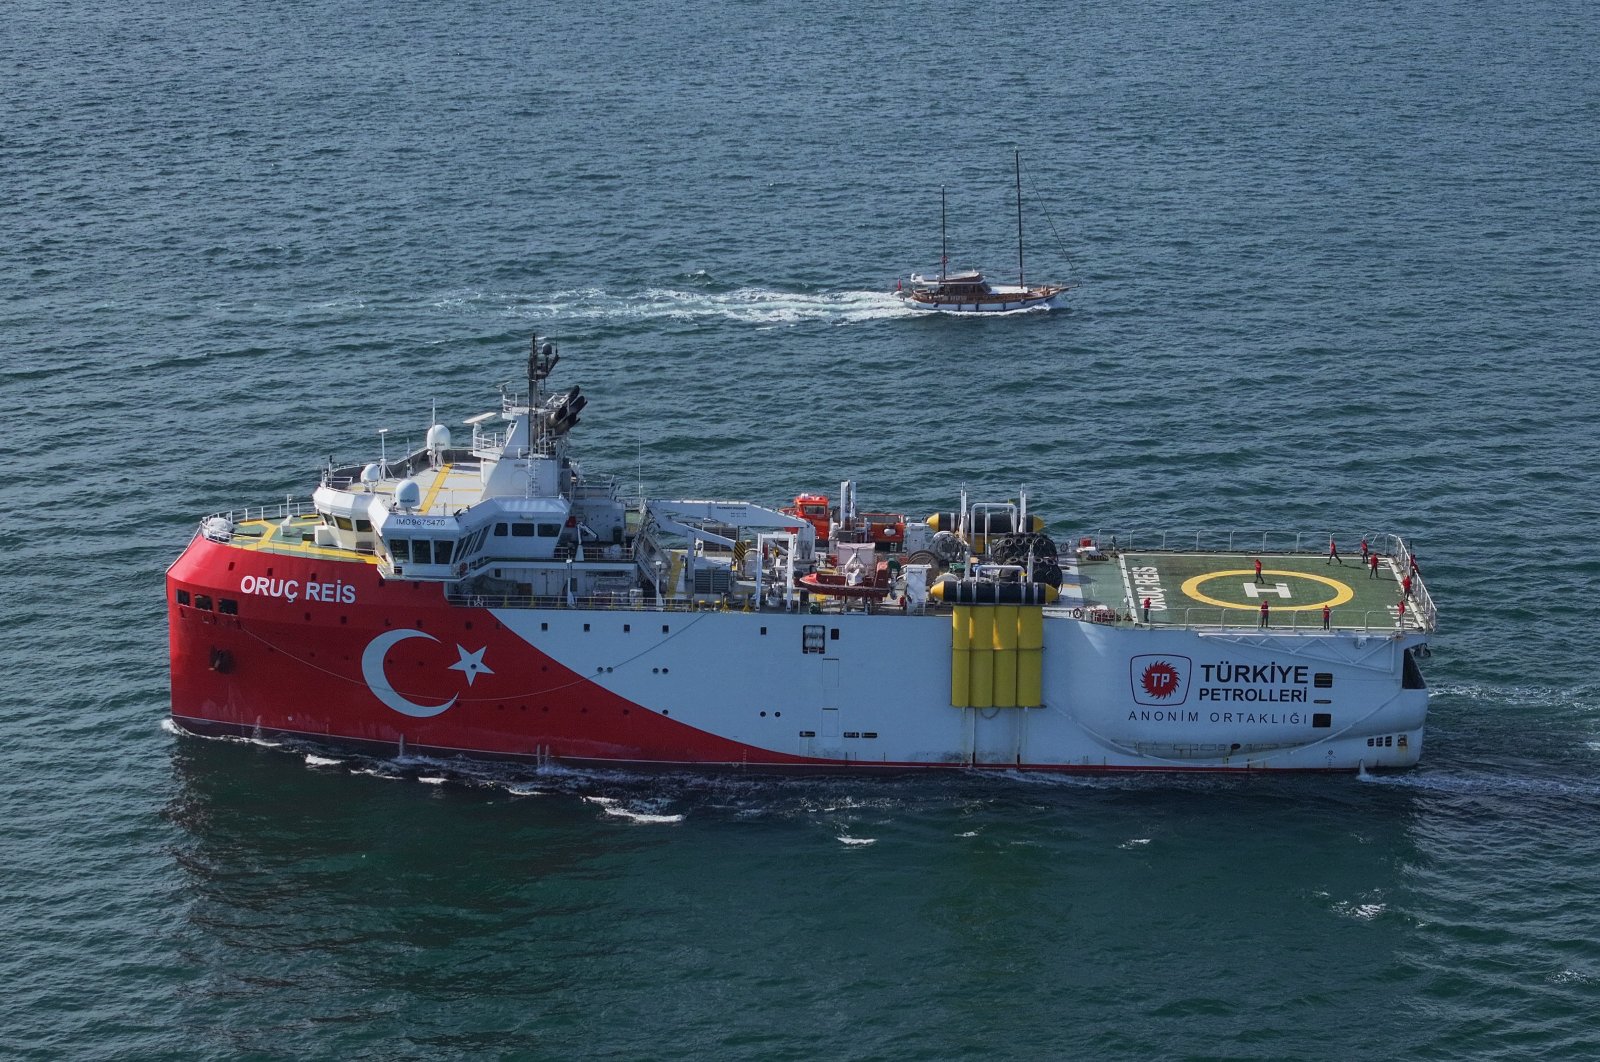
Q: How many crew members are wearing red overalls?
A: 10